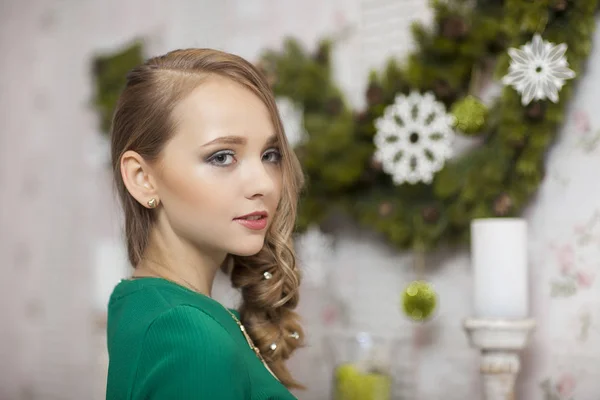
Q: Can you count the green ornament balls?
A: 2